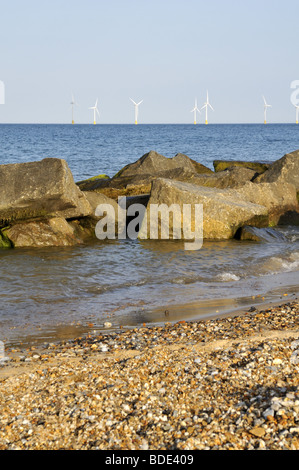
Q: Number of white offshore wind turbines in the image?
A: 7